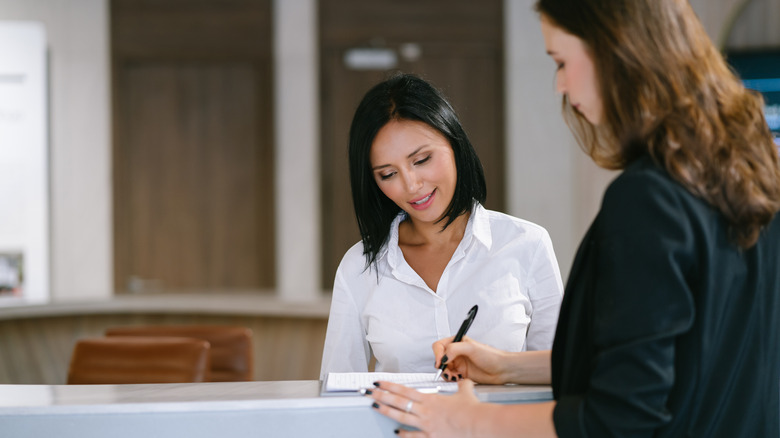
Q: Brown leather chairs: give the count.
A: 2